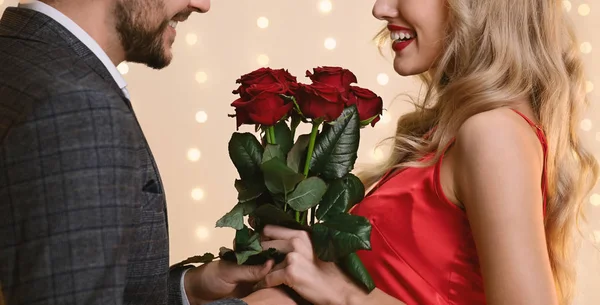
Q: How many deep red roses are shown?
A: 5